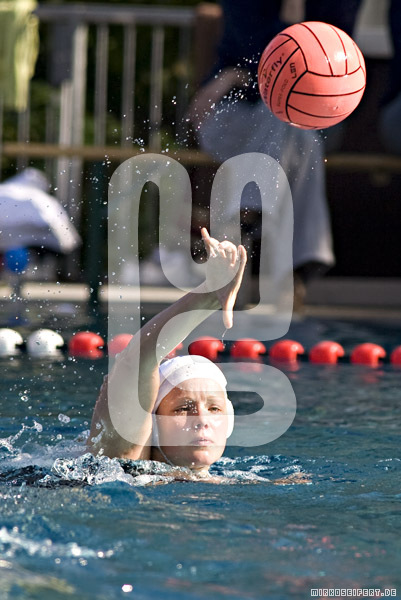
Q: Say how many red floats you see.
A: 9